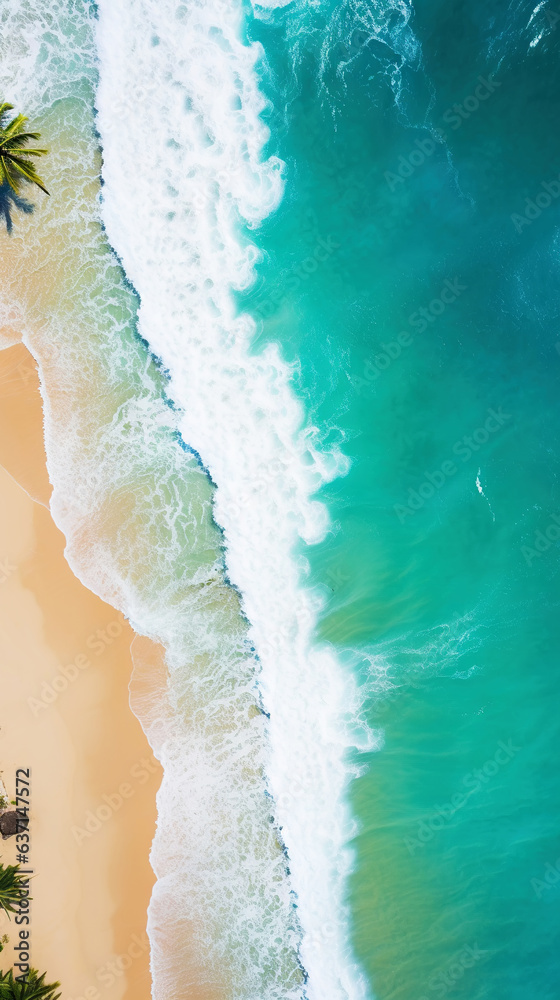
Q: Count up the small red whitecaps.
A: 0